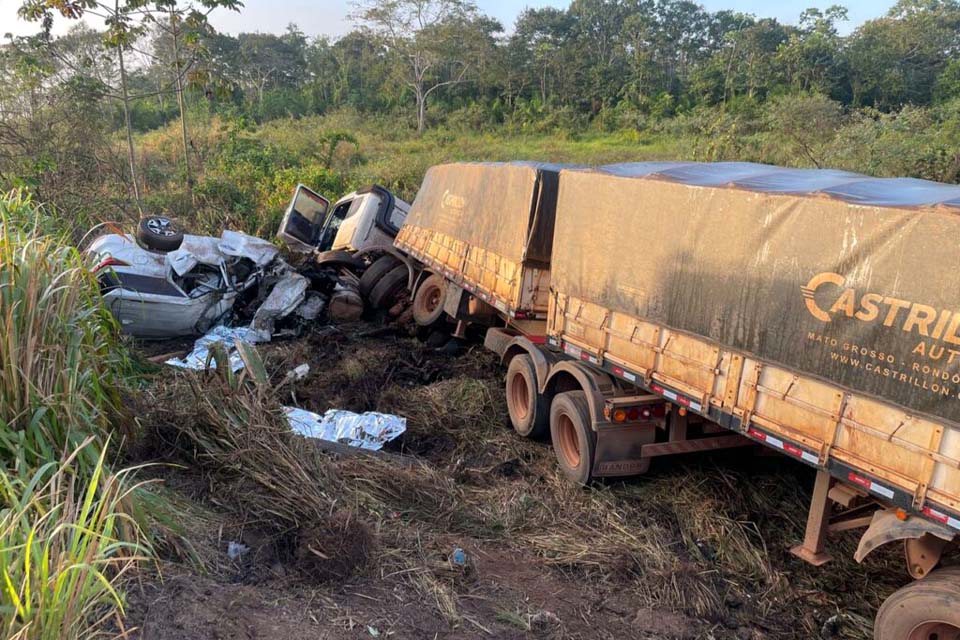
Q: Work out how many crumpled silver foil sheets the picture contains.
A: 2